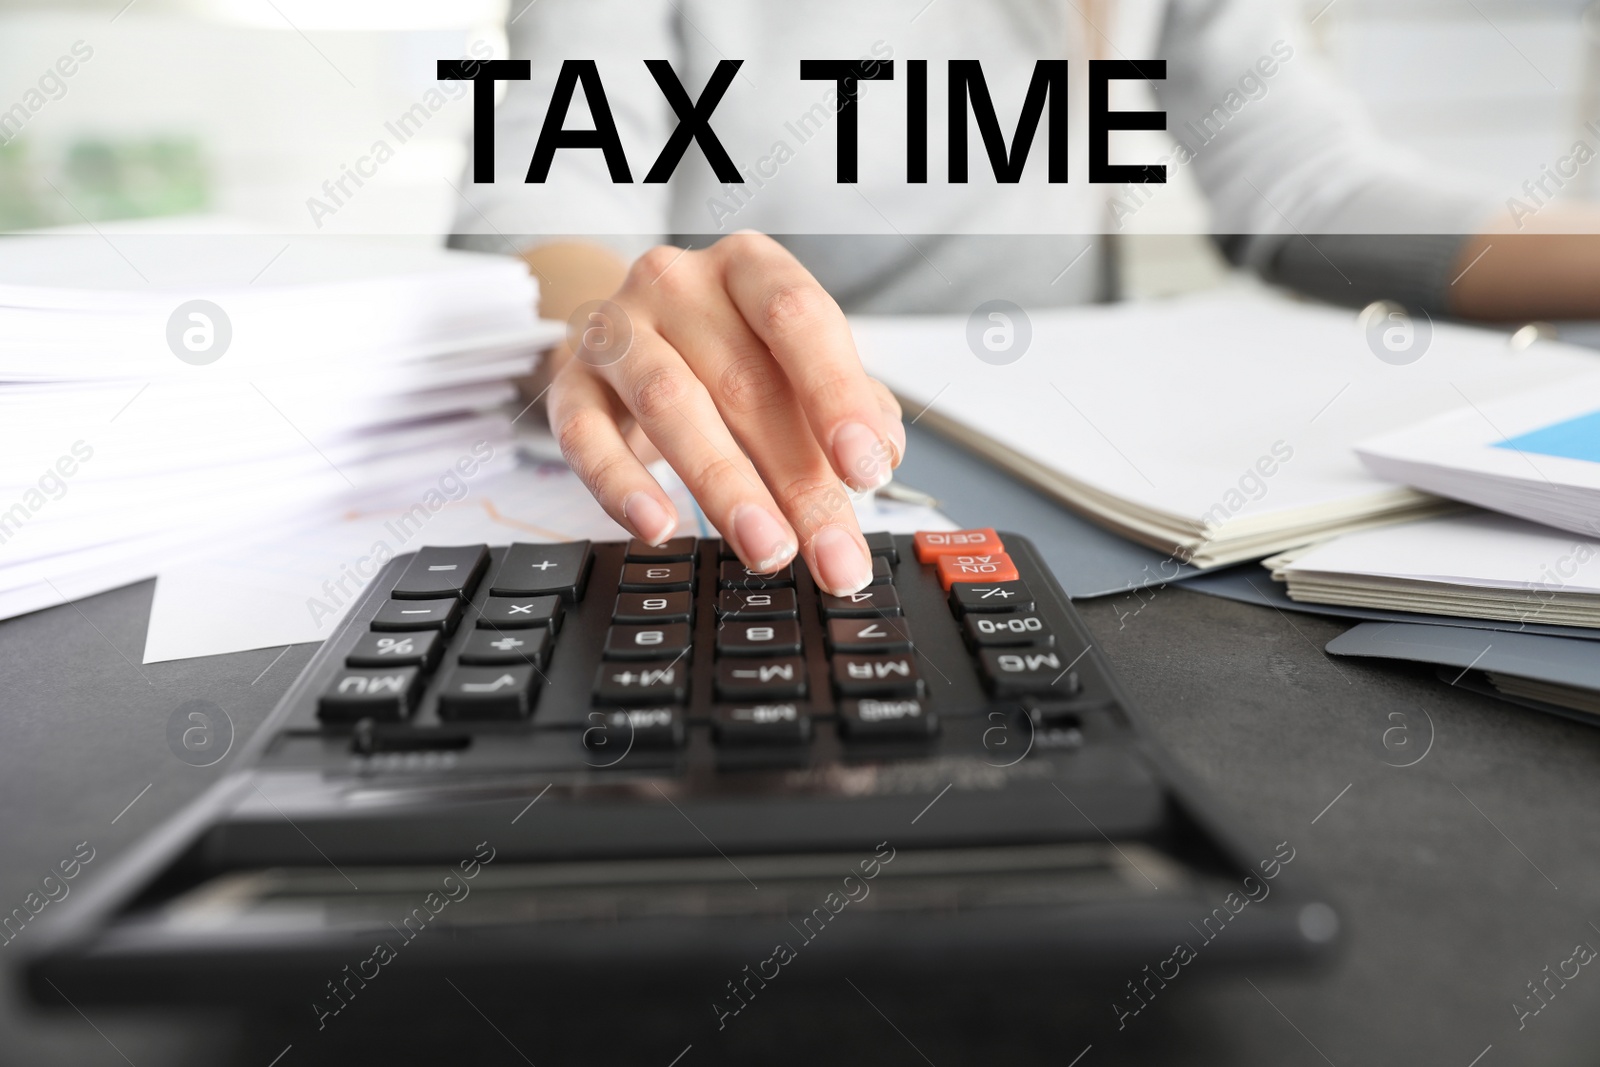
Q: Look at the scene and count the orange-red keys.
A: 2